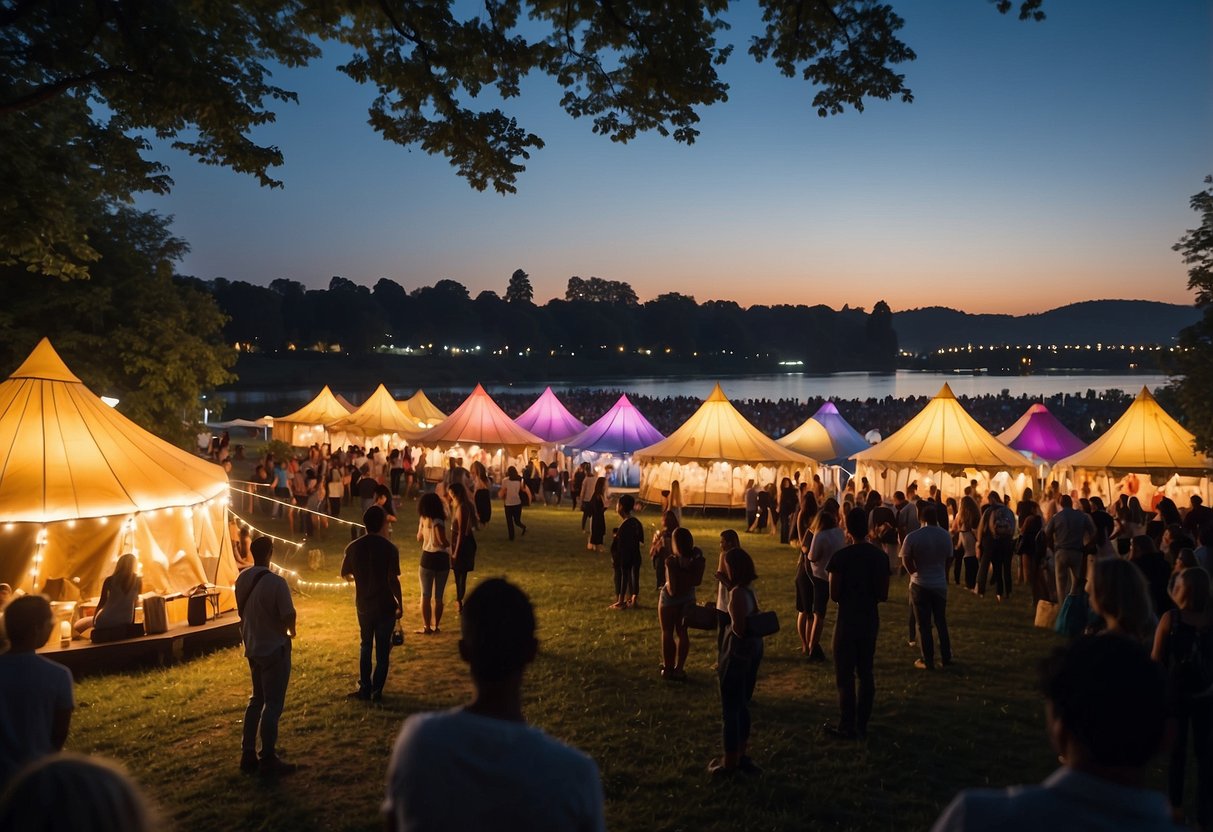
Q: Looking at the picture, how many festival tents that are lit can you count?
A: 12